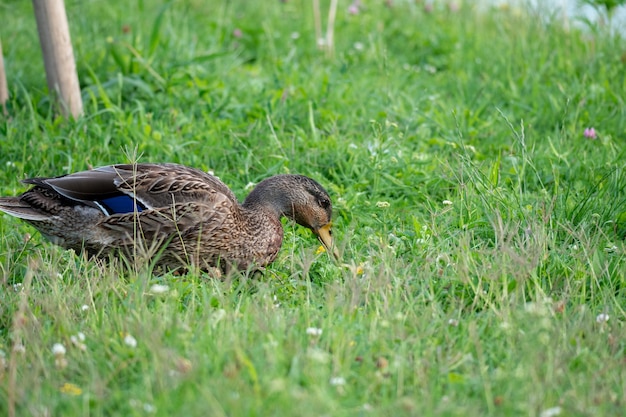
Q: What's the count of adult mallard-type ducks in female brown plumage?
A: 1